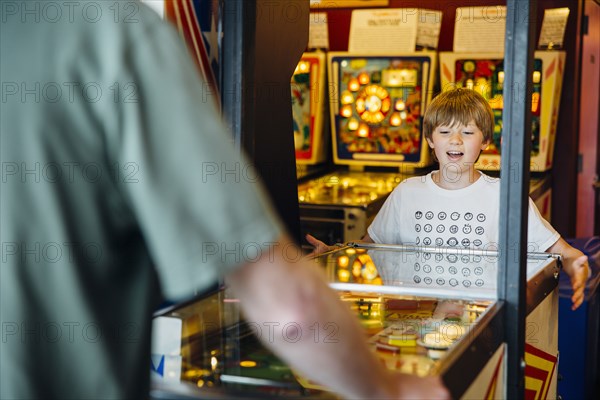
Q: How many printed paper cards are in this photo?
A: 5